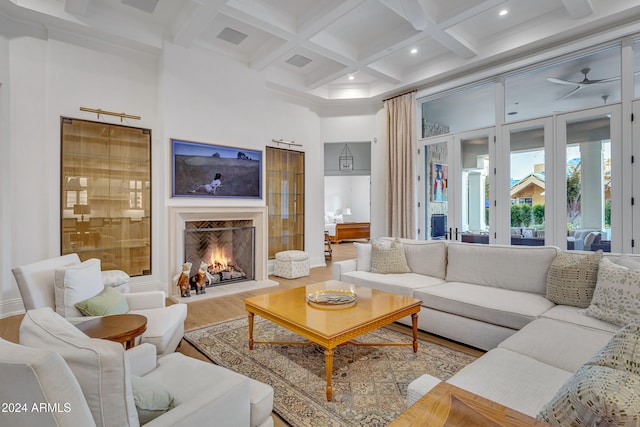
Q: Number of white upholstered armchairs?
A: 2